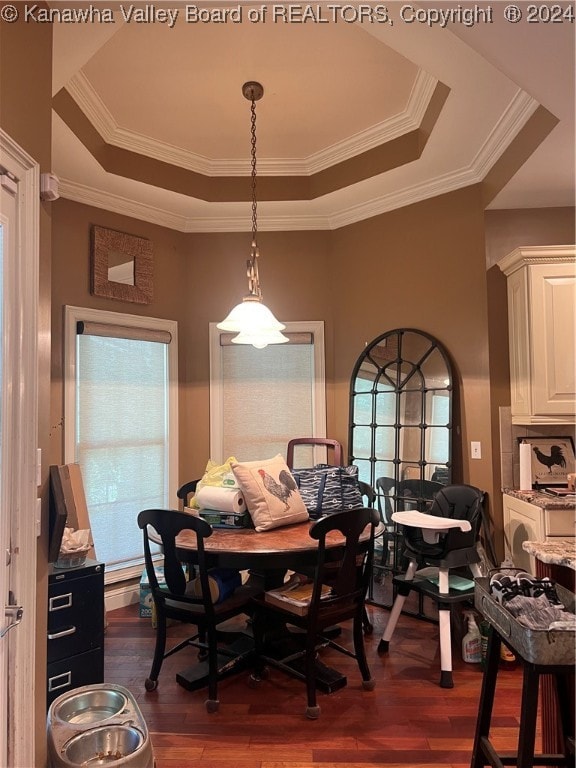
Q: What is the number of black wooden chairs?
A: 4